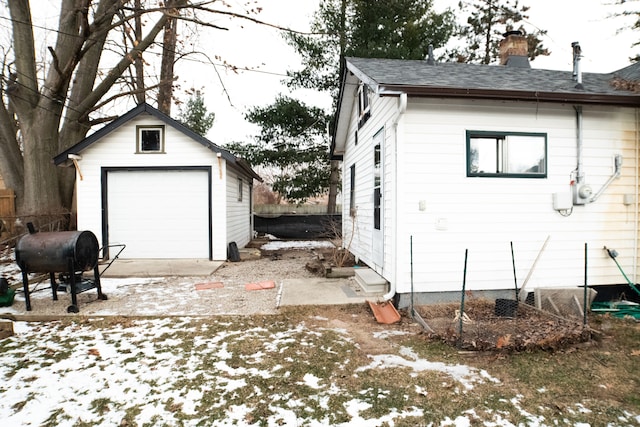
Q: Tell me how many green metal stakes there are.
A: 4